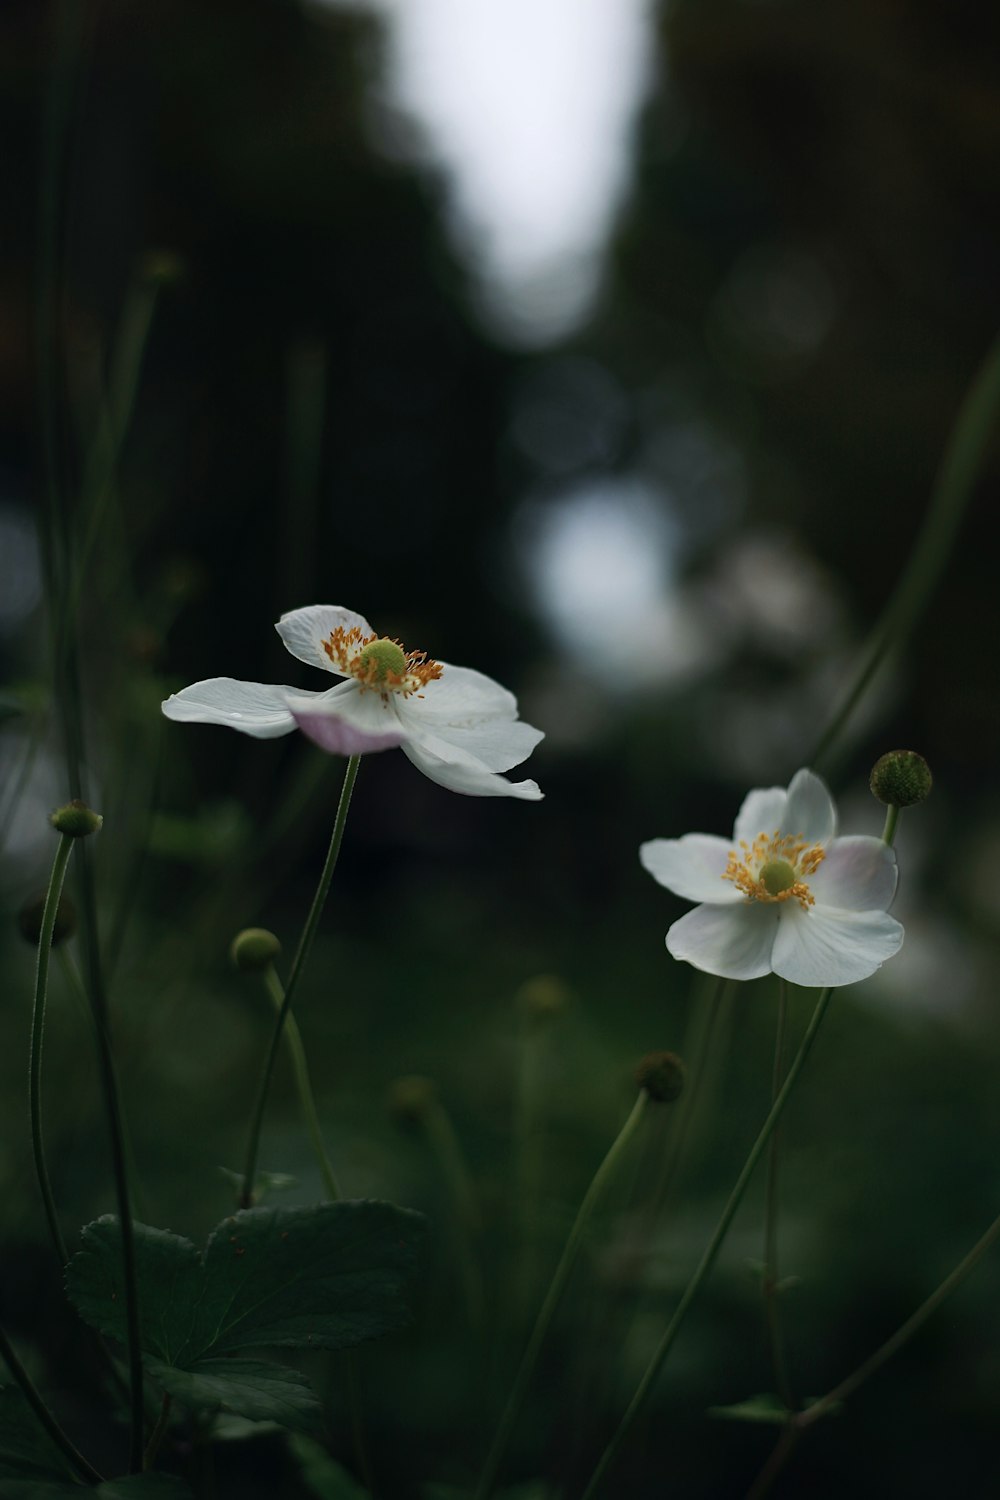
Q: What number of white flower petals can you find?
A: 12